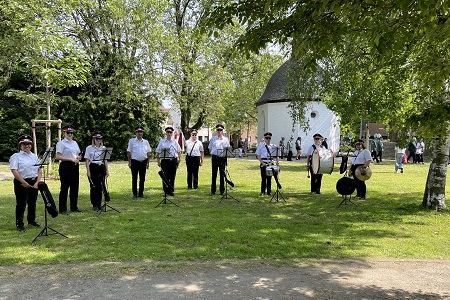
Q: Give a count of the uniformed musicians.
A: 10